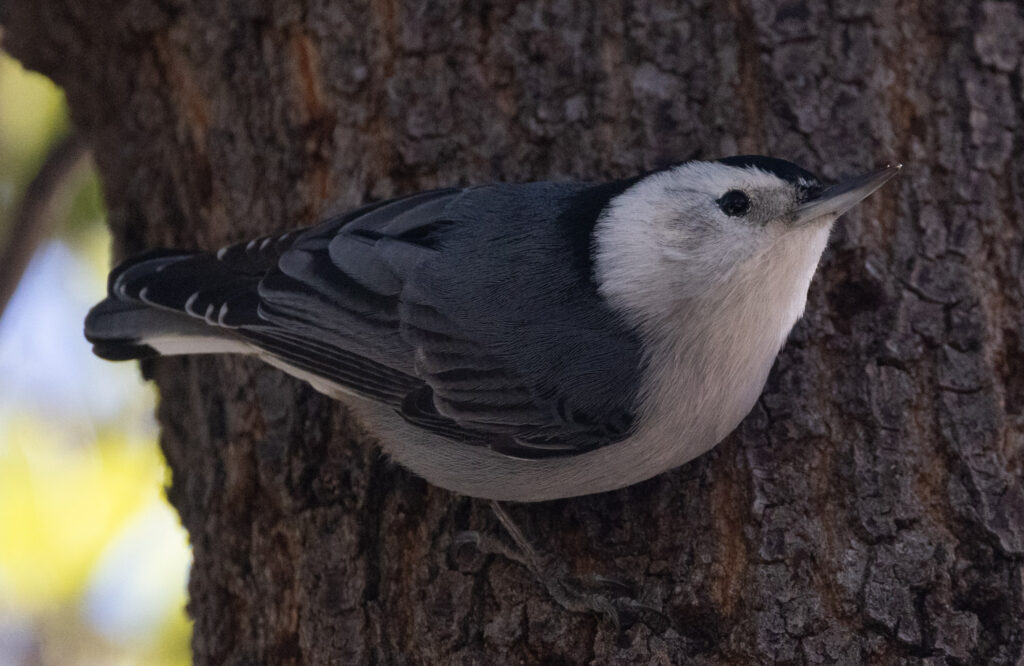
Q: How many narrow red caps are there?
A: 0